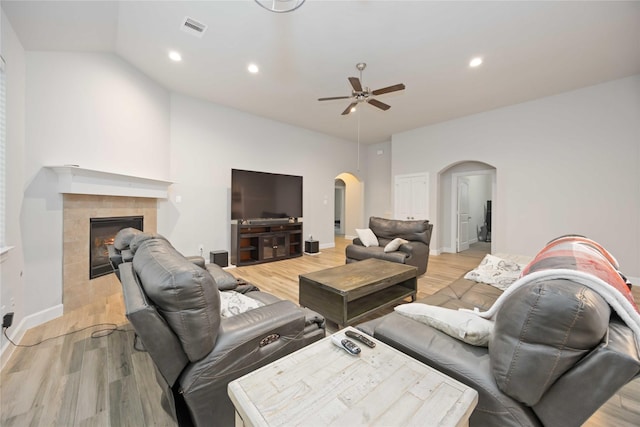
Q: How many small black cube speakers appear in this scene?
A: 2